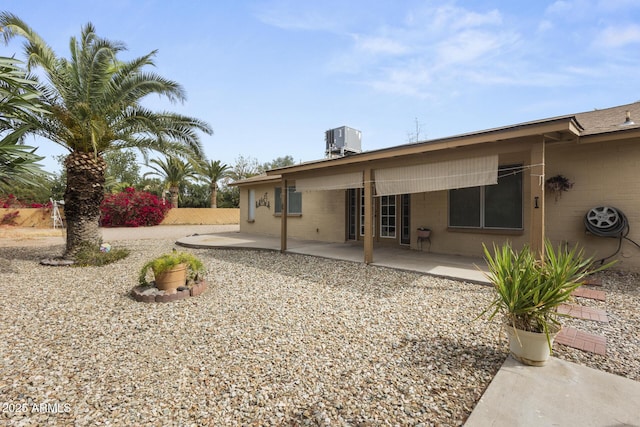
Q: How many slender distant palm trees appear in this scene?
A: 2